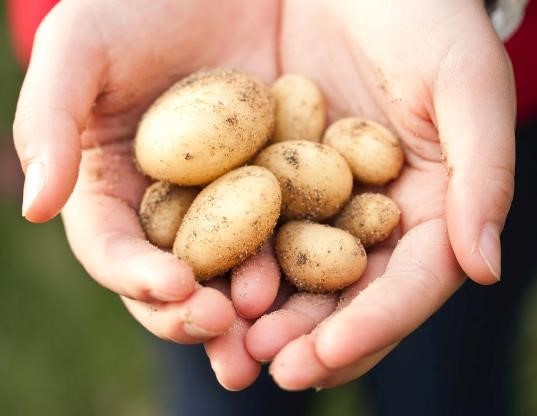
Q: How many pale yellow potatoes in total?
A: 8